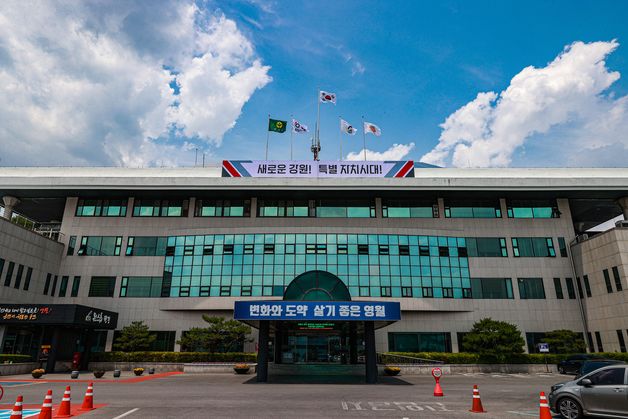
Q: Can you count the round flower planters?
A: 5